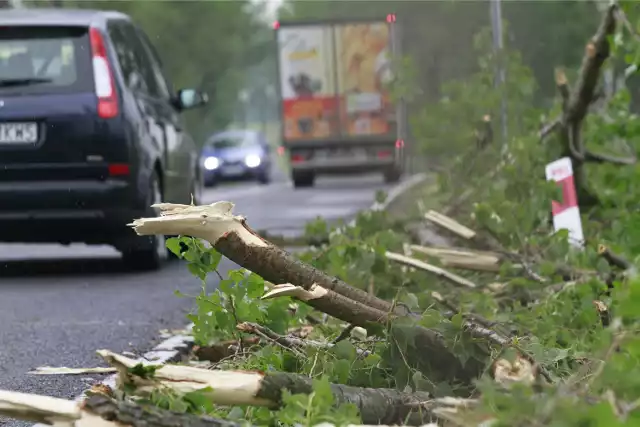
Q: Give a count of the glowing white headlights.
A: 2